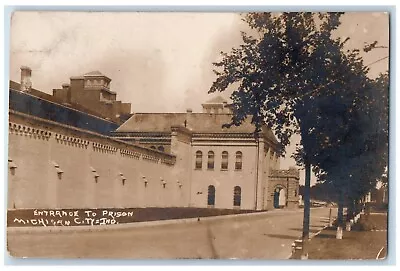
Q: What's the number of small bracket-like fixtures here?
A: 7